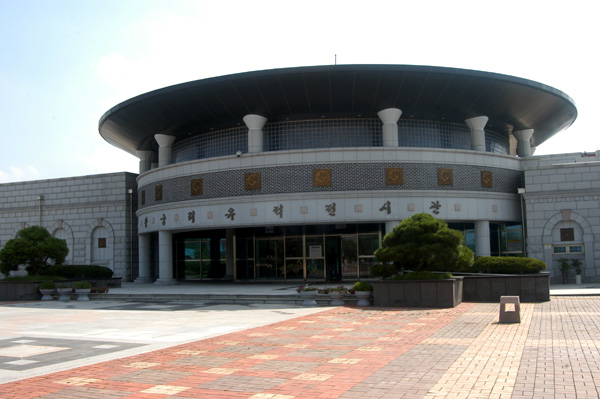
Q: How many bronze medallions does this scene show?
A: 8